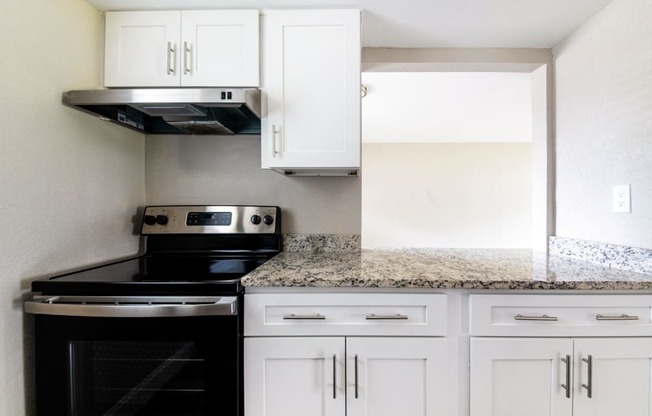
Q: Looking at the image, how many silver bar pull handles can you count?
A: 11